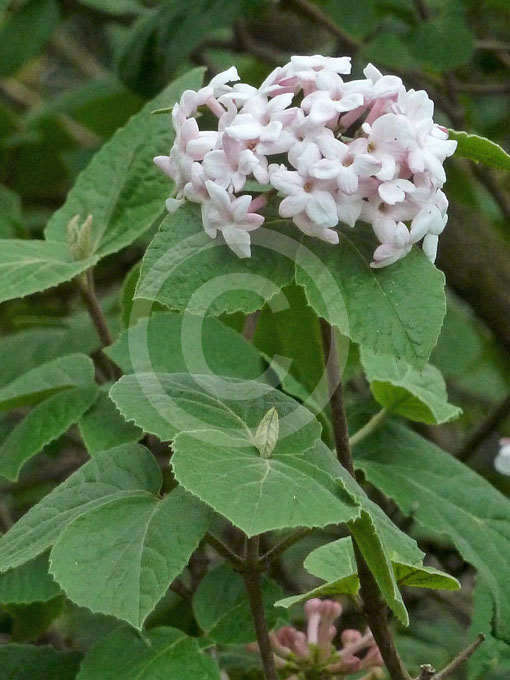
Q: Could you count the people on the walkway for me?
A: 0